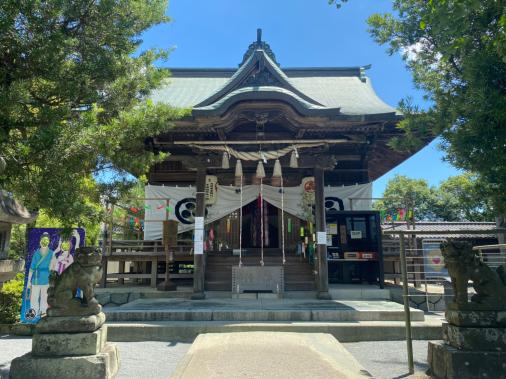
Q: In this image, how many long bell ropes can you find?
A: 3